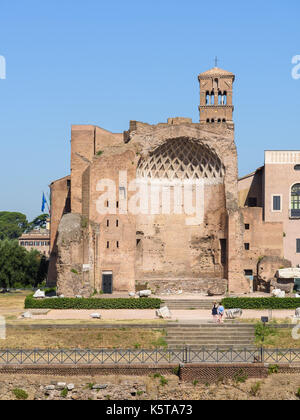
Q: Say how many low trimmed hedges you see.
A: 2